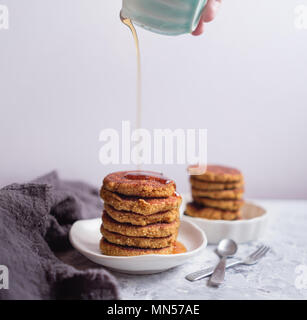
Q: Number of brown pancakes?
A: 11